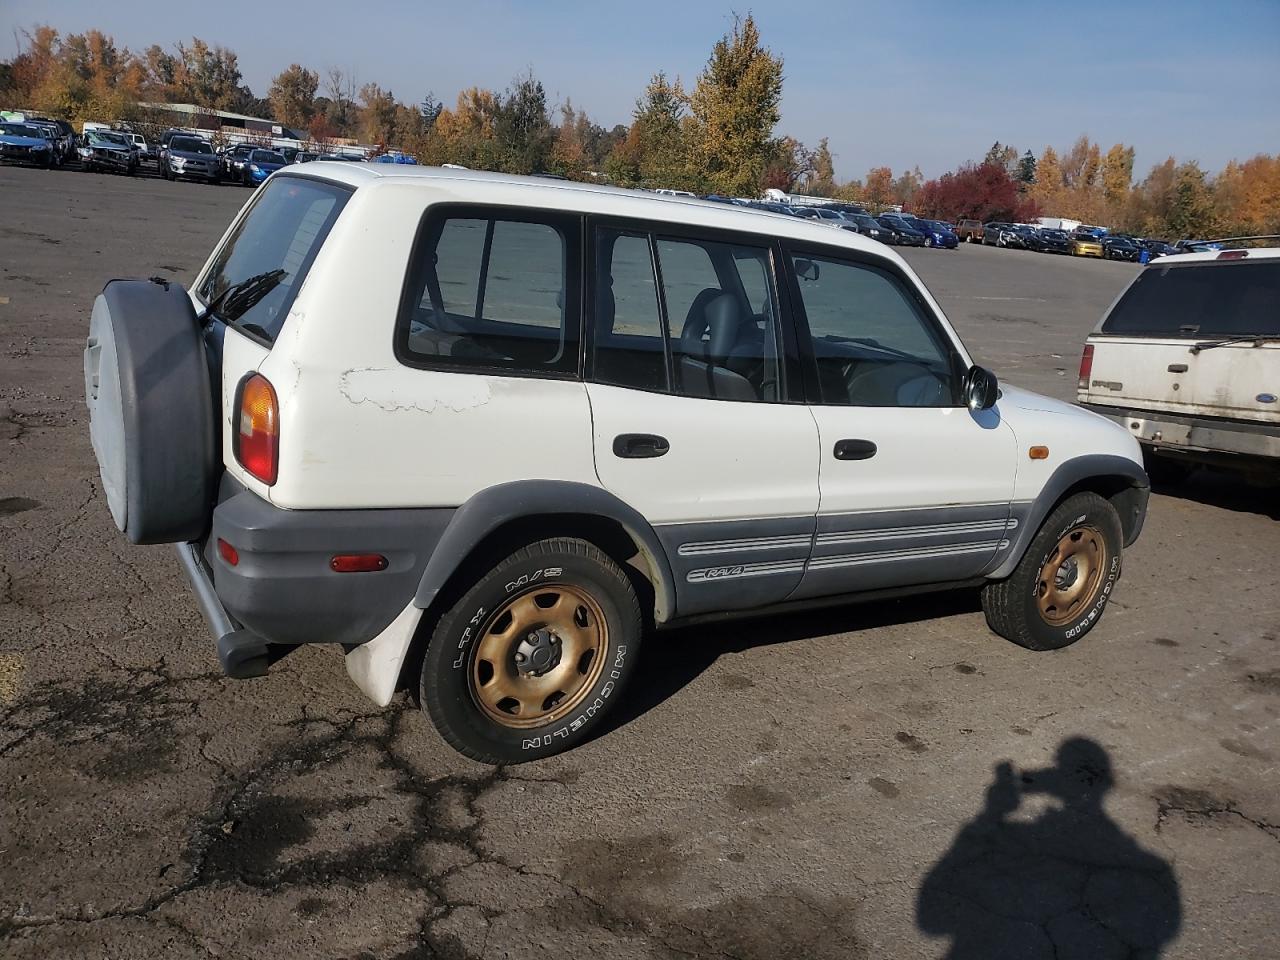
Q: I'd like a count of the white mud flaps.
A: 1